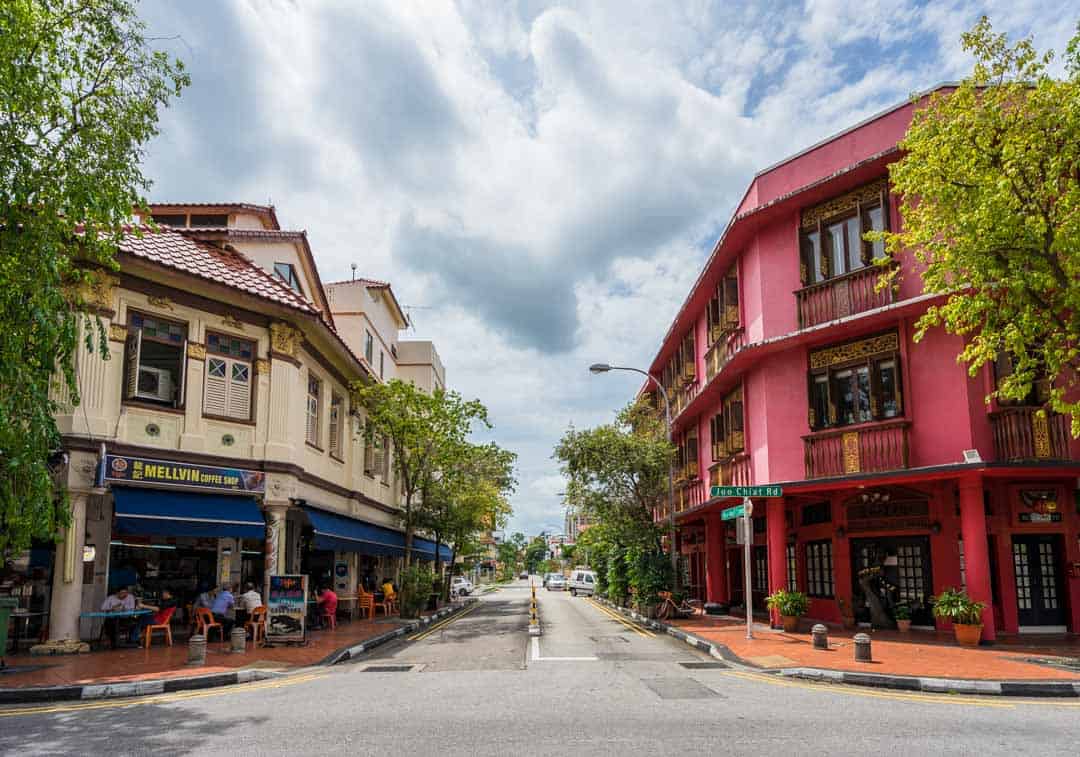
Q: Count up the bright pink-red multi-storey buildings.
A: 1